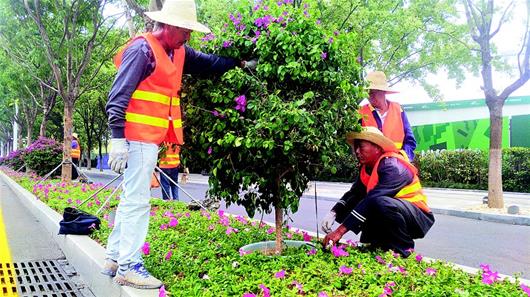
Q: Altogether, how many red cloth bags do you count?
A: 0